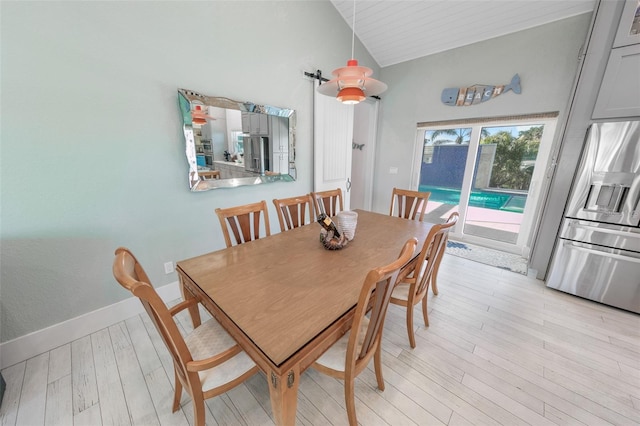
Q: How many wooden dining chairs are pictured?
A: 8